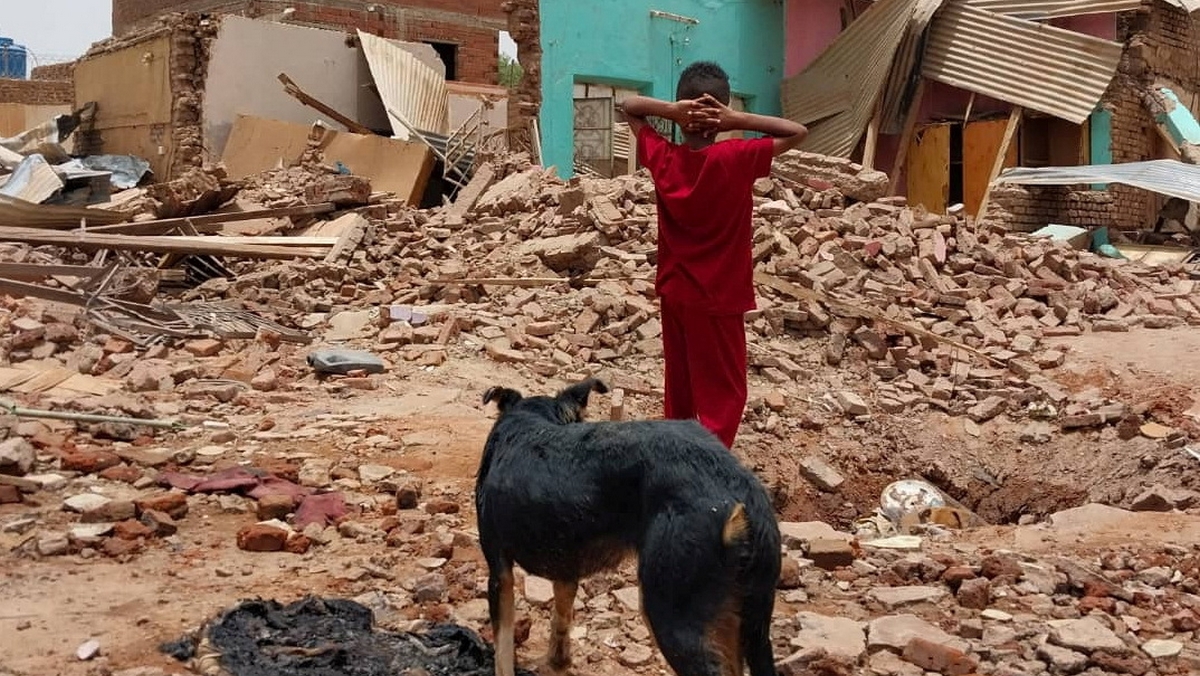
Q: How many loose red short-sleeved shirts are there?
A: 1